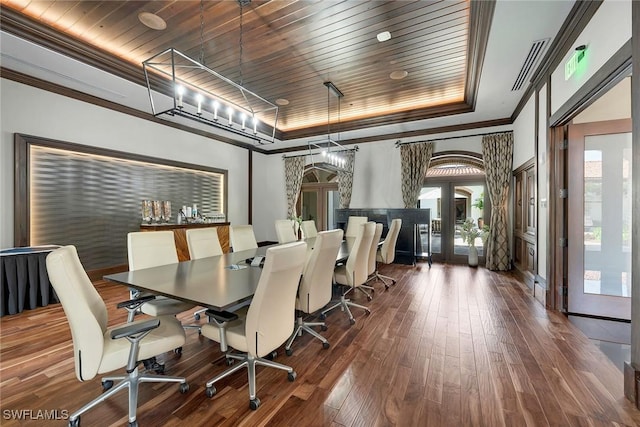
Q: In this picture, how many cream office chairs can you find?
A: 12